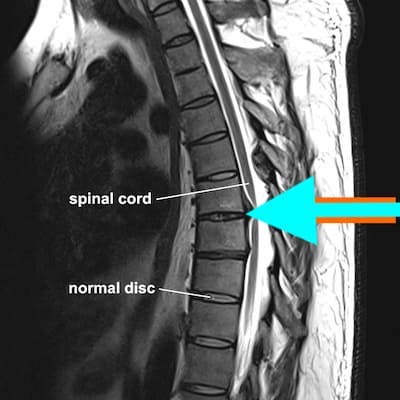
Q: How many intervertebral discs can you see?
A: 11